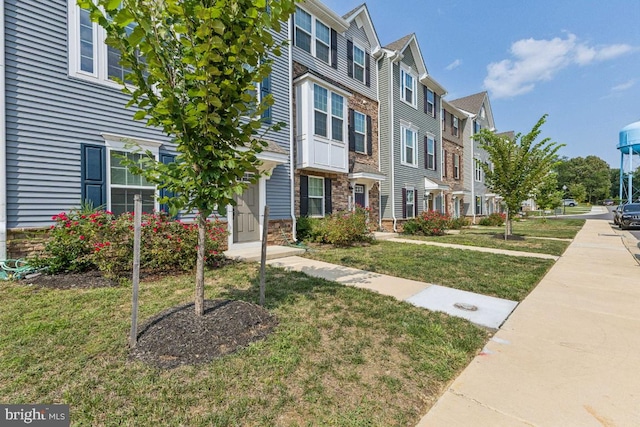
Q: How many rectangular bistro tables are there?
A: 0